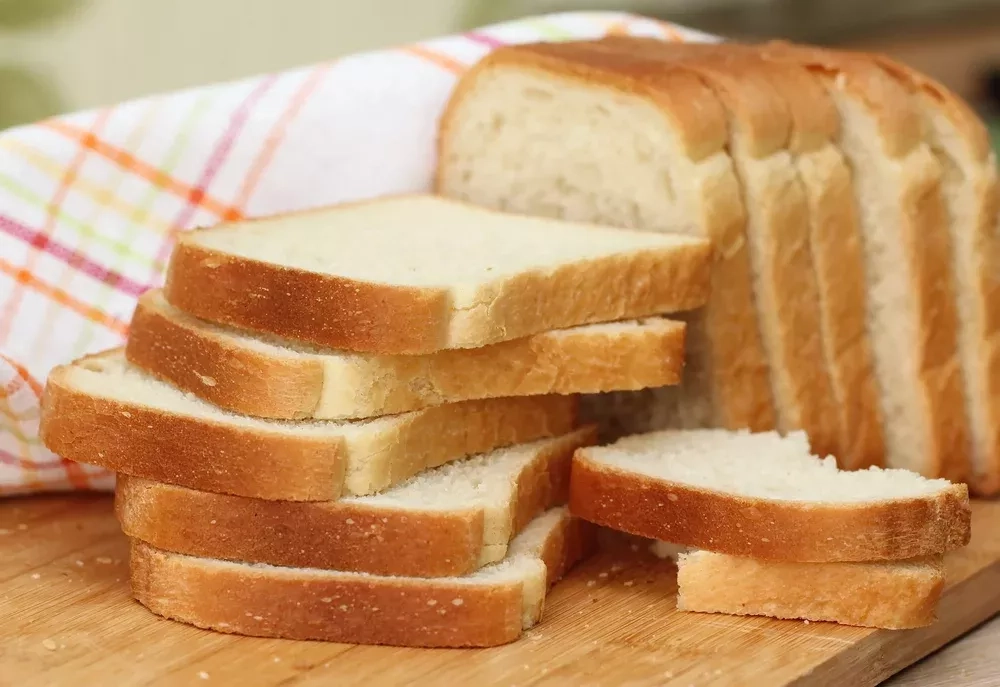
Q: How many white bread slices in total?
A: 12